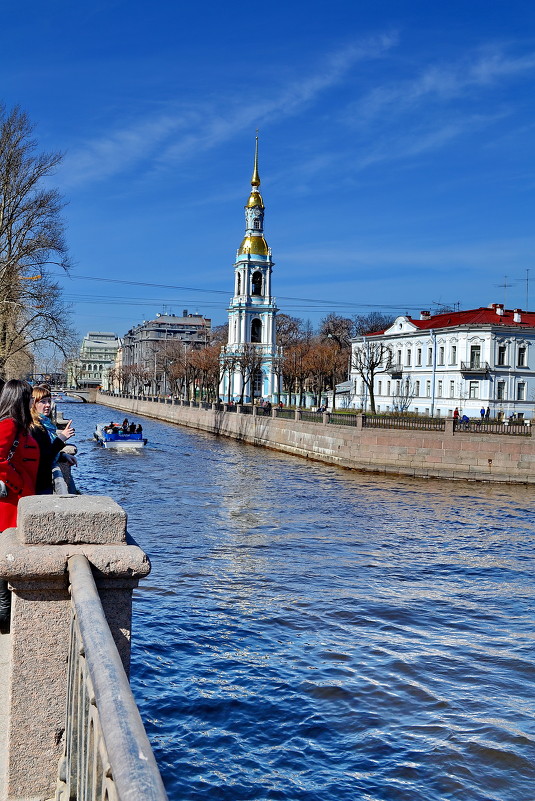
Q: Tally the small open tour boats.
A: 1